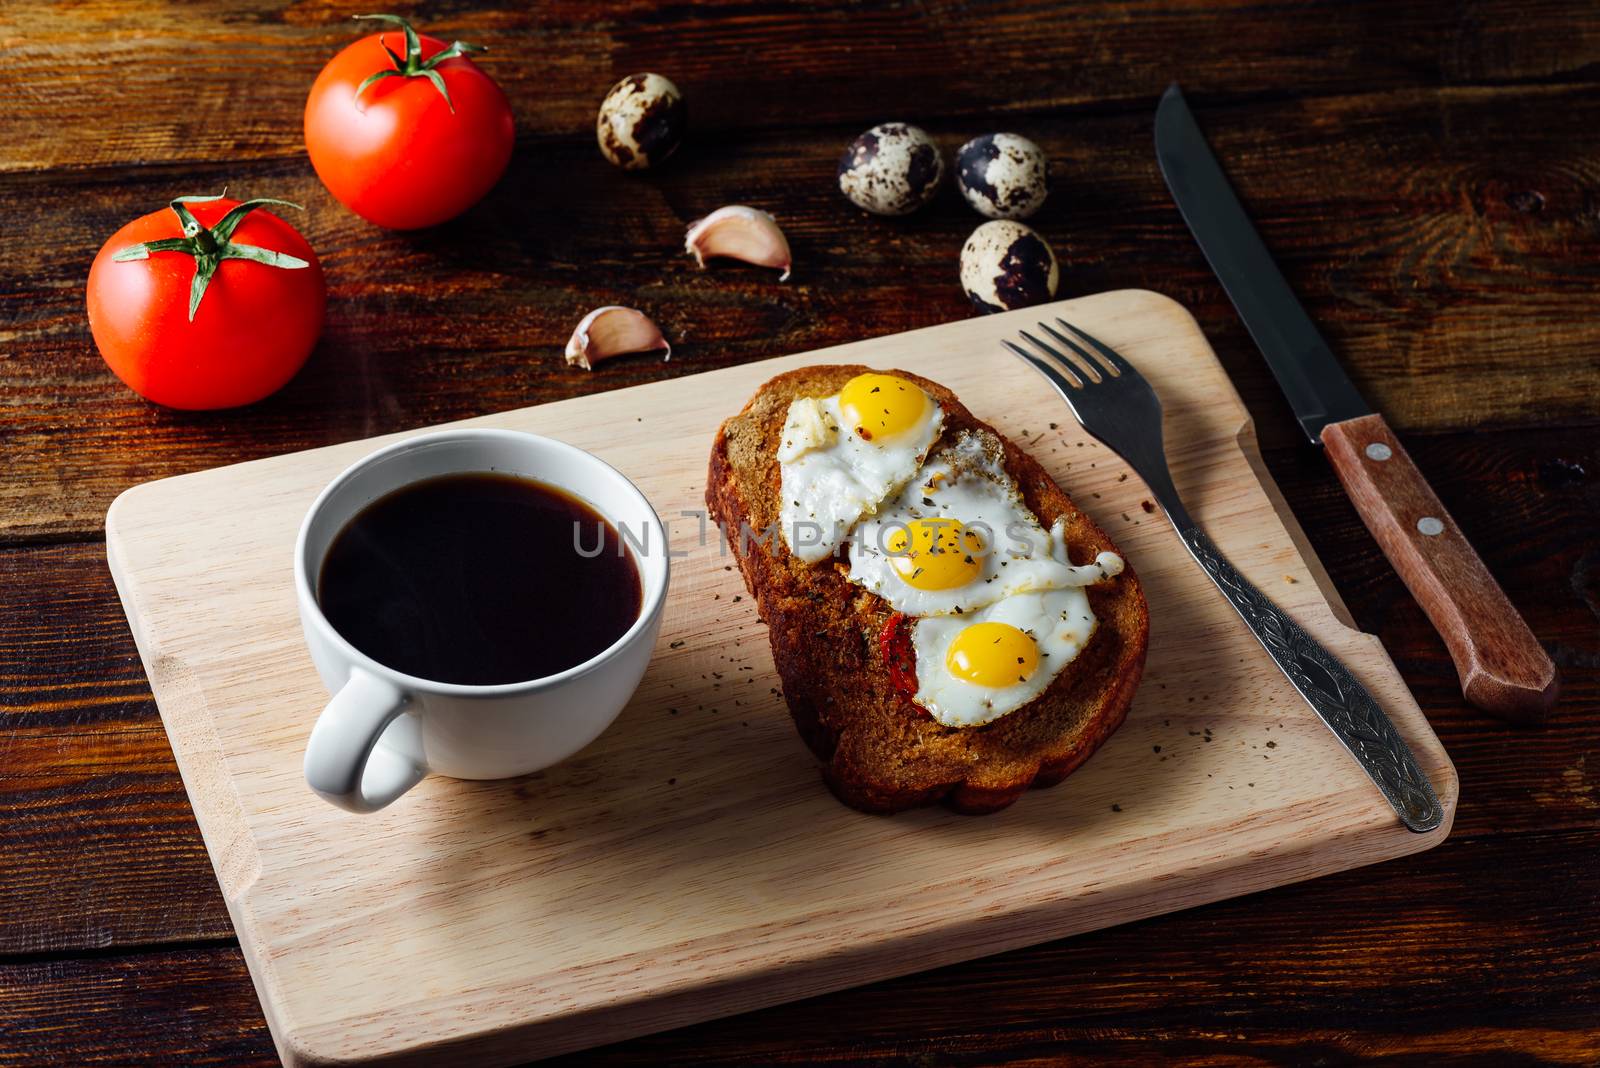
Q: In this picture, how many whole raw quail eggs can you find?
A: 4